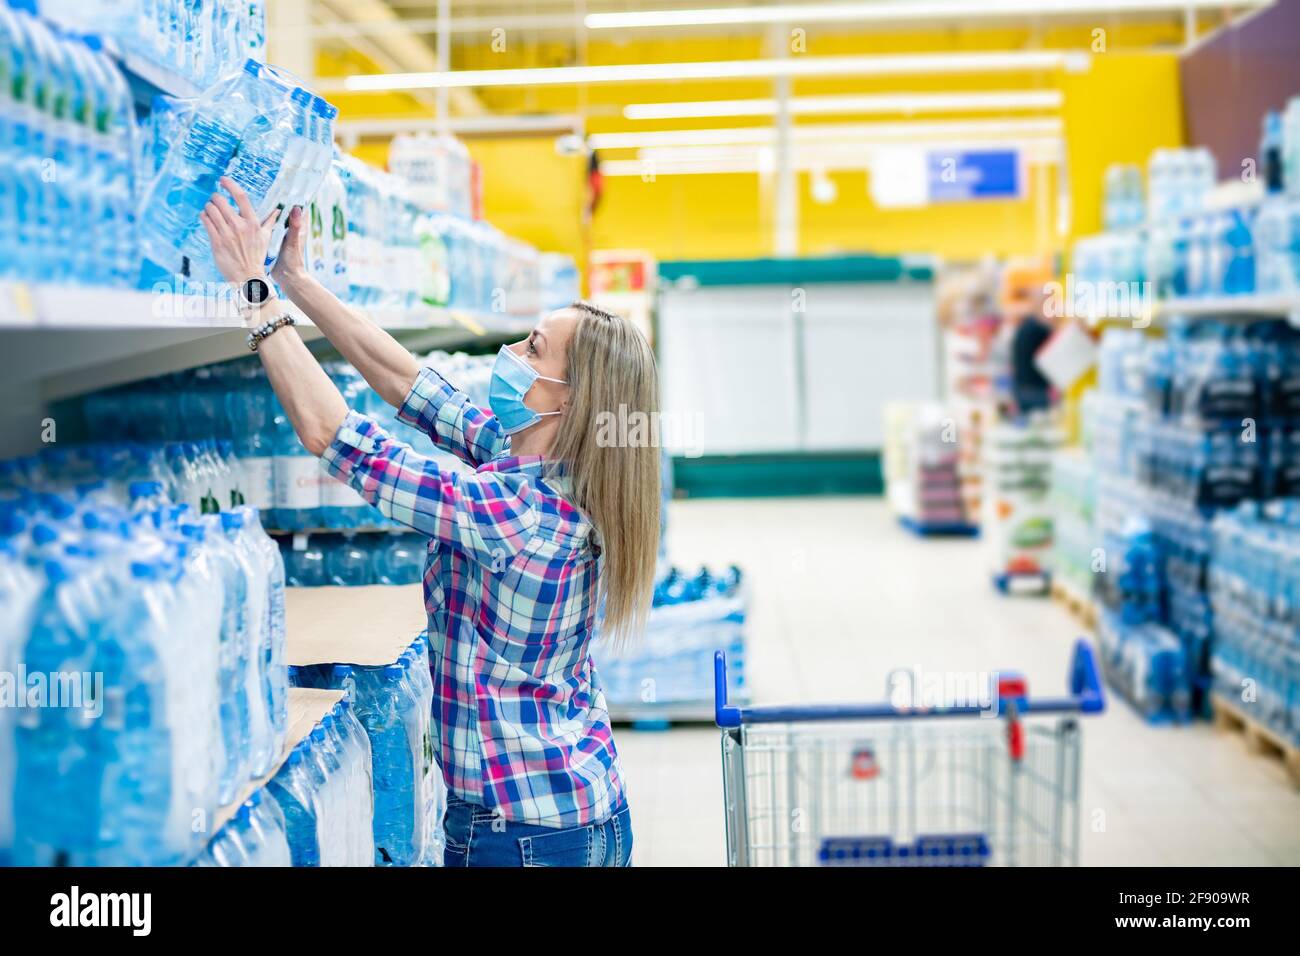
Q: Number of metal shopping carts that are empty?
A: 1